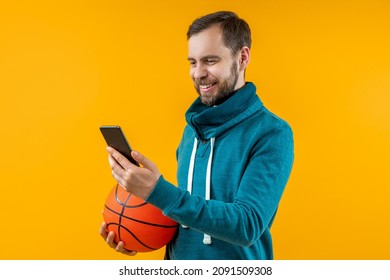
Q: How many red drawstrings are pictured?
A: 0